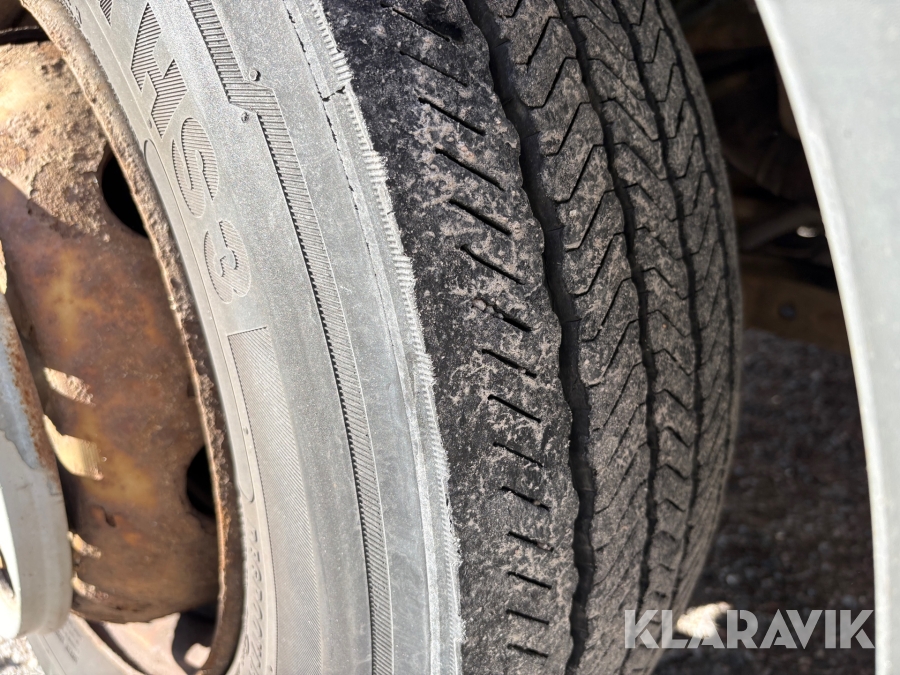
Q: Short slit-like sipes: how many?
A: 15